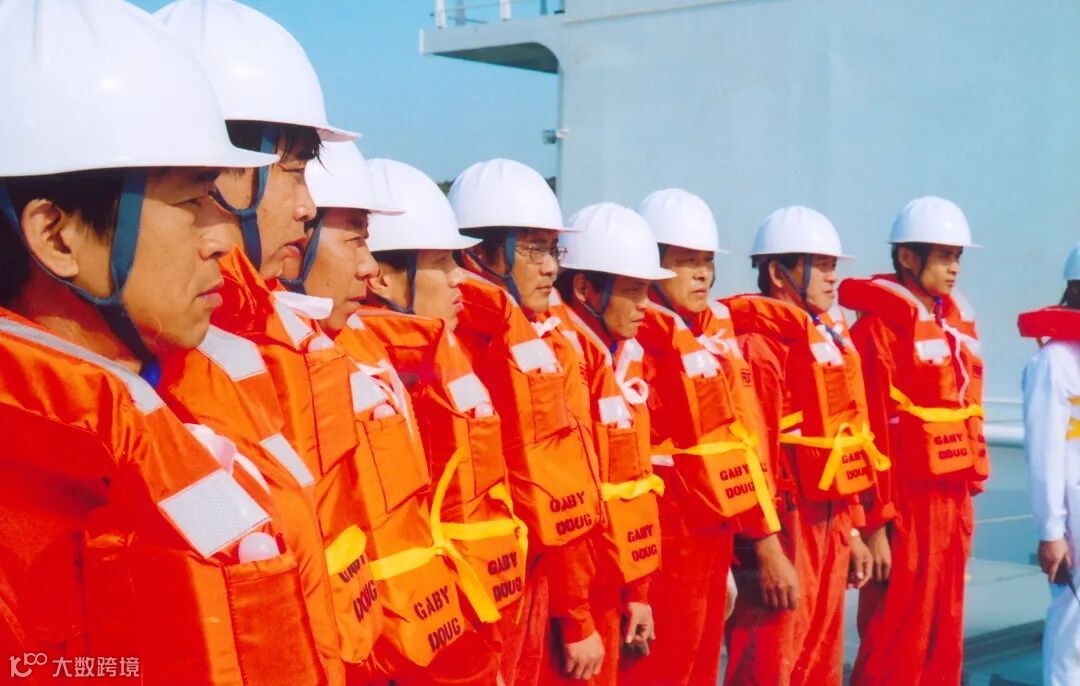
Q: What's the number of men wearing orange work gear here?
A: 9